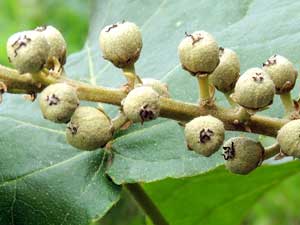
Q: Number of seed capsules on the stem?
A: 14